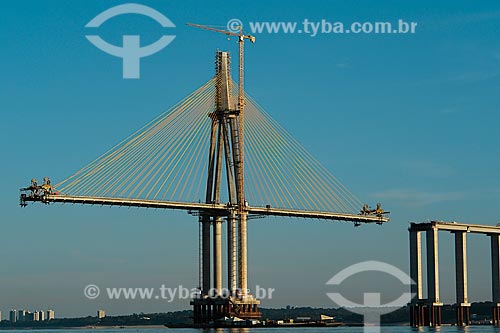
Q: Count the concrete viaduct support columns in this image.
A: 4